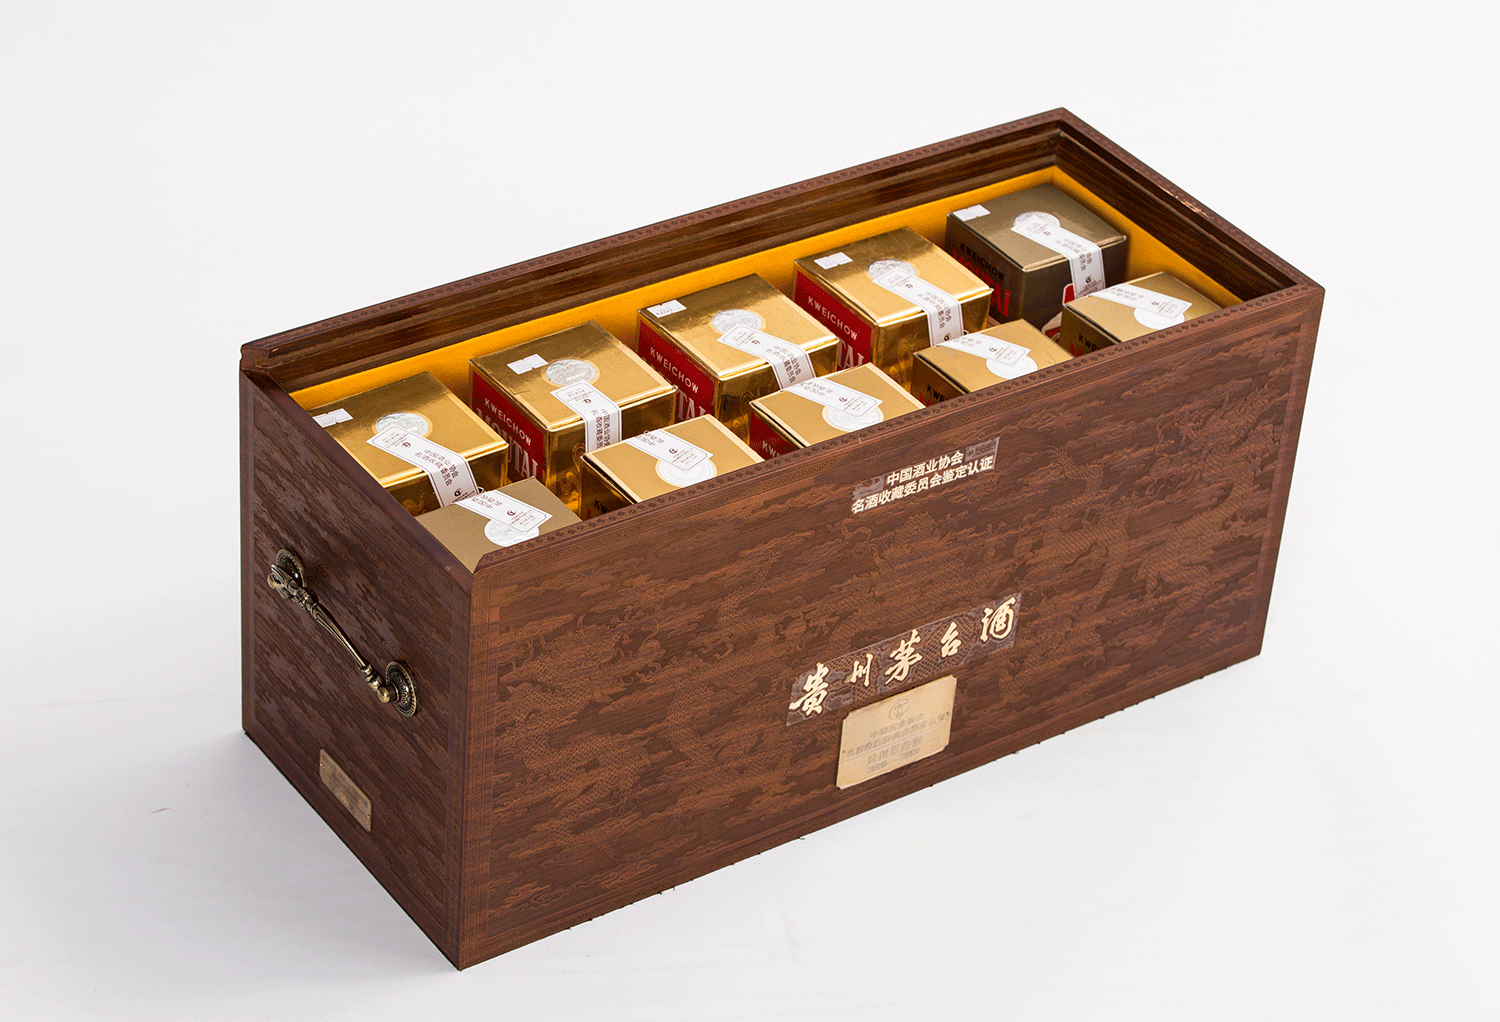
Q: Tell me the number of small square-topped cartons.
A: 10